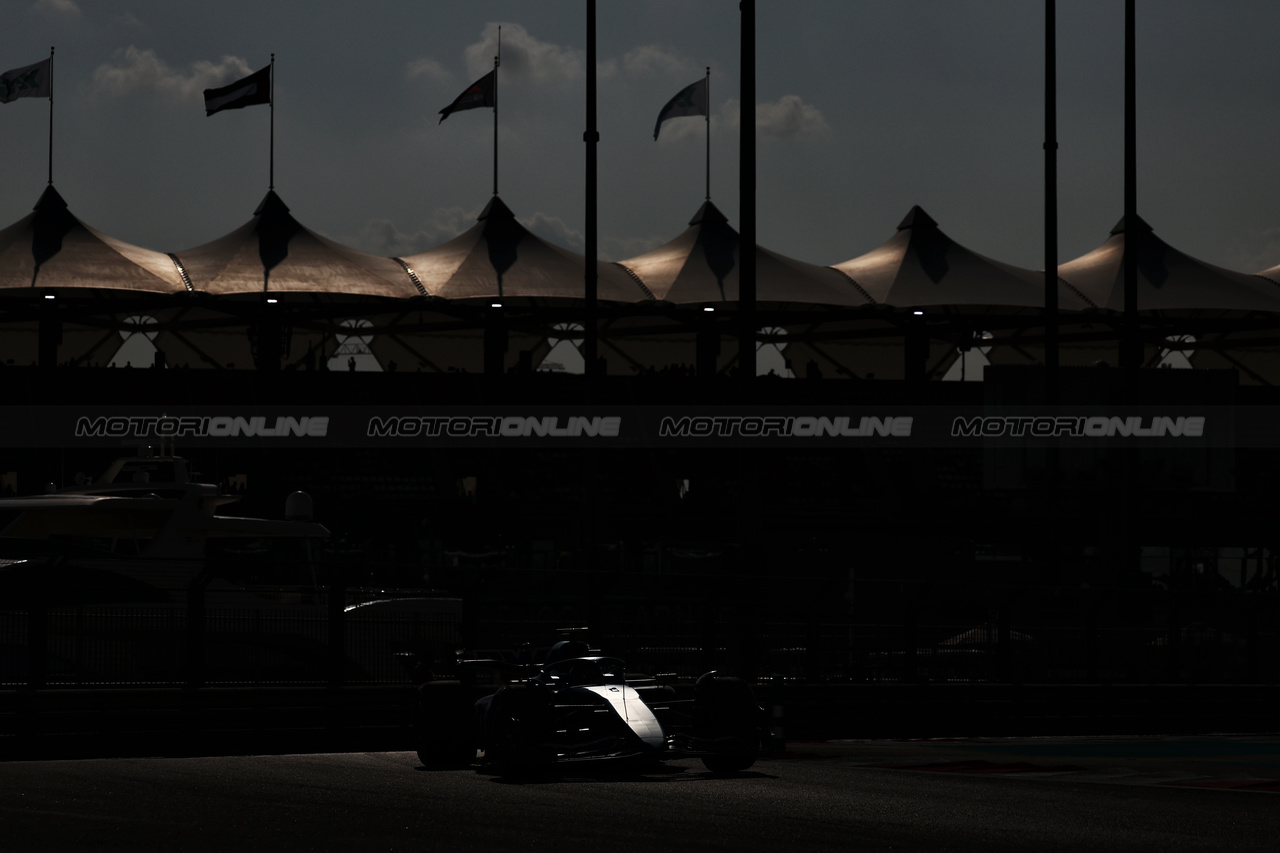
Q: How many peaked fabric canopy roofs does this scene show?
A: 6